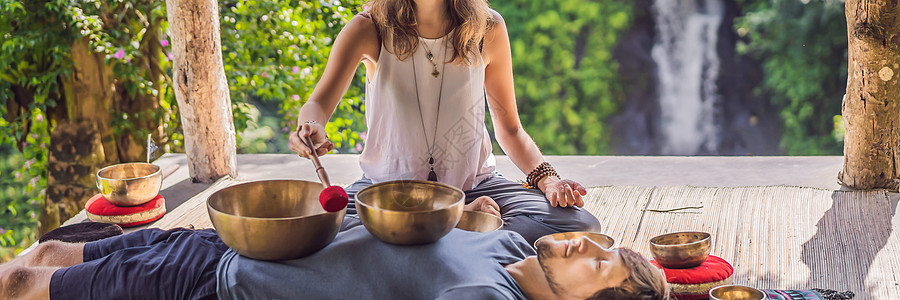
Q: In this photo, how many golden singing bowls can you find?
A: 7